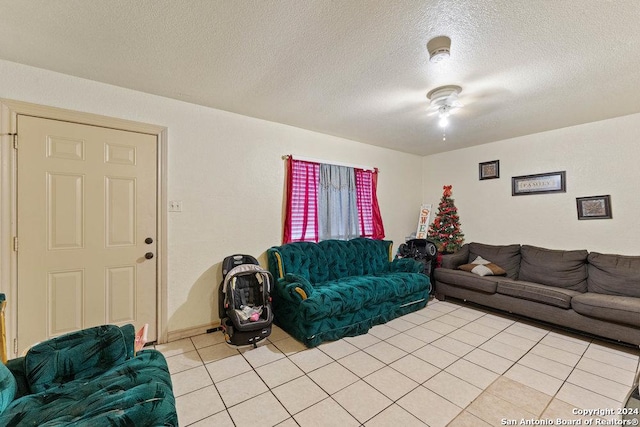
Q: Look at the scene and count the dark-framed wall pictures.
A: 3